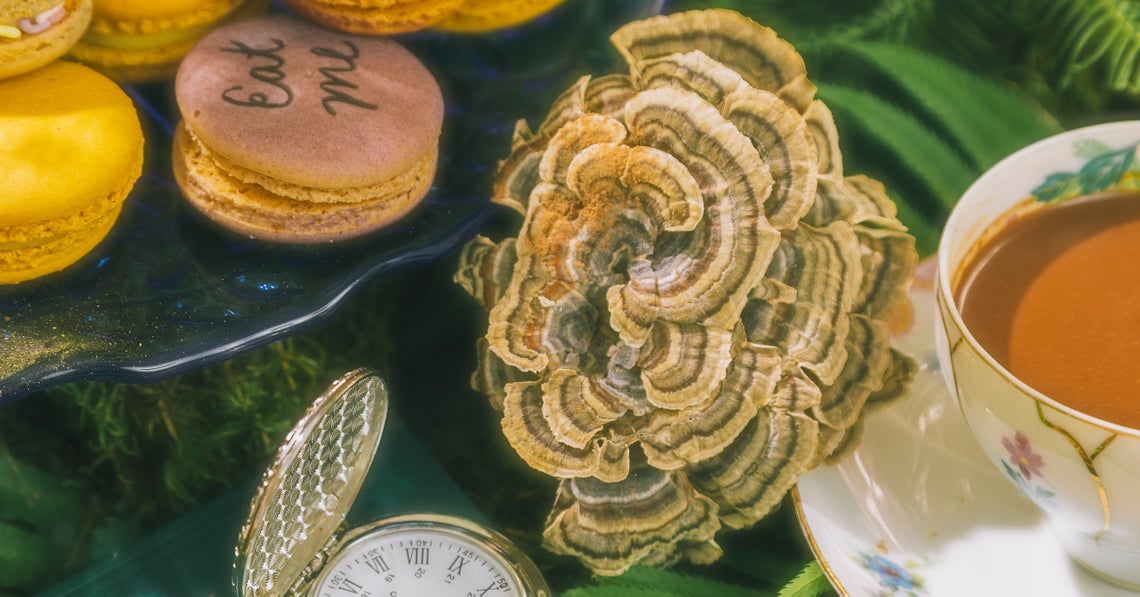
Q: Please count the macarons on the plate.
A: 6